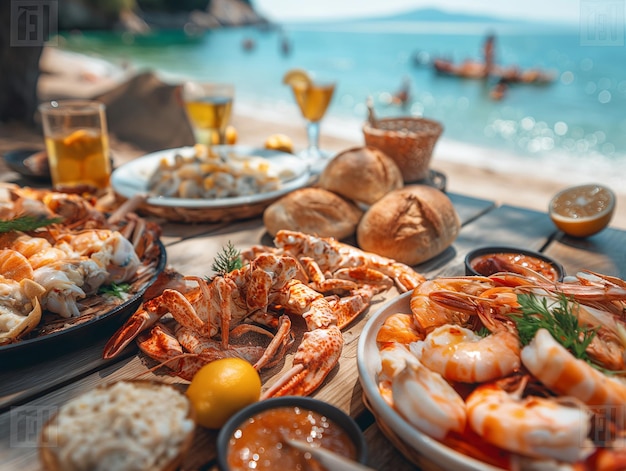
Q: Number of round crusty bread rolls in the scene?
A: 3